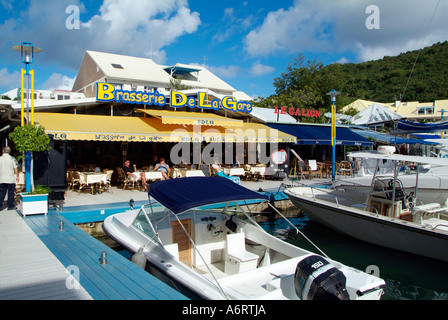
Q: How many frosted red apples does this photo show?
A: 0